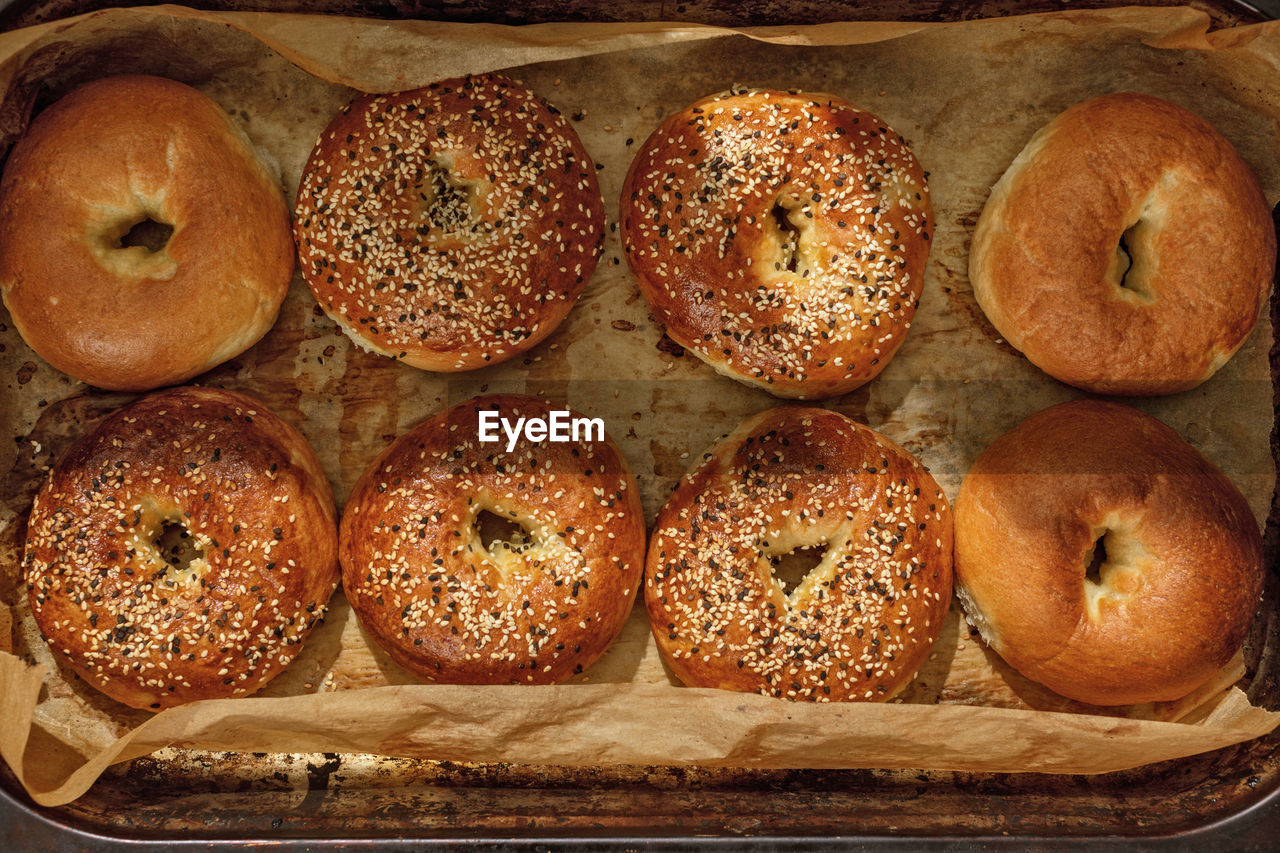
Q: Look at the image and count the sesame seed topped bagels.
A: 5